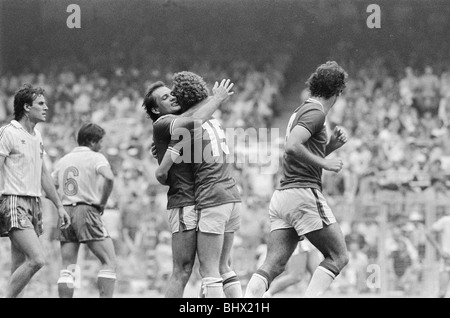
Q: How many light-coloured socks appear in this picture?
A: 4